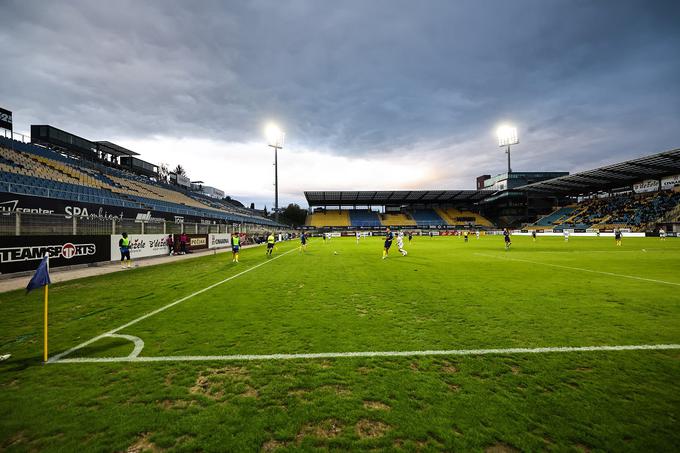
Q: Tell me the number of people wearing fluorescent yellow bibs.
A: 2